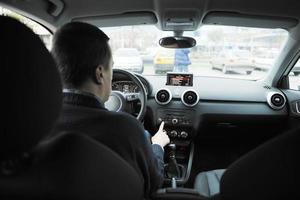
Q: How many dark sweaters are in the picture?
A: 1